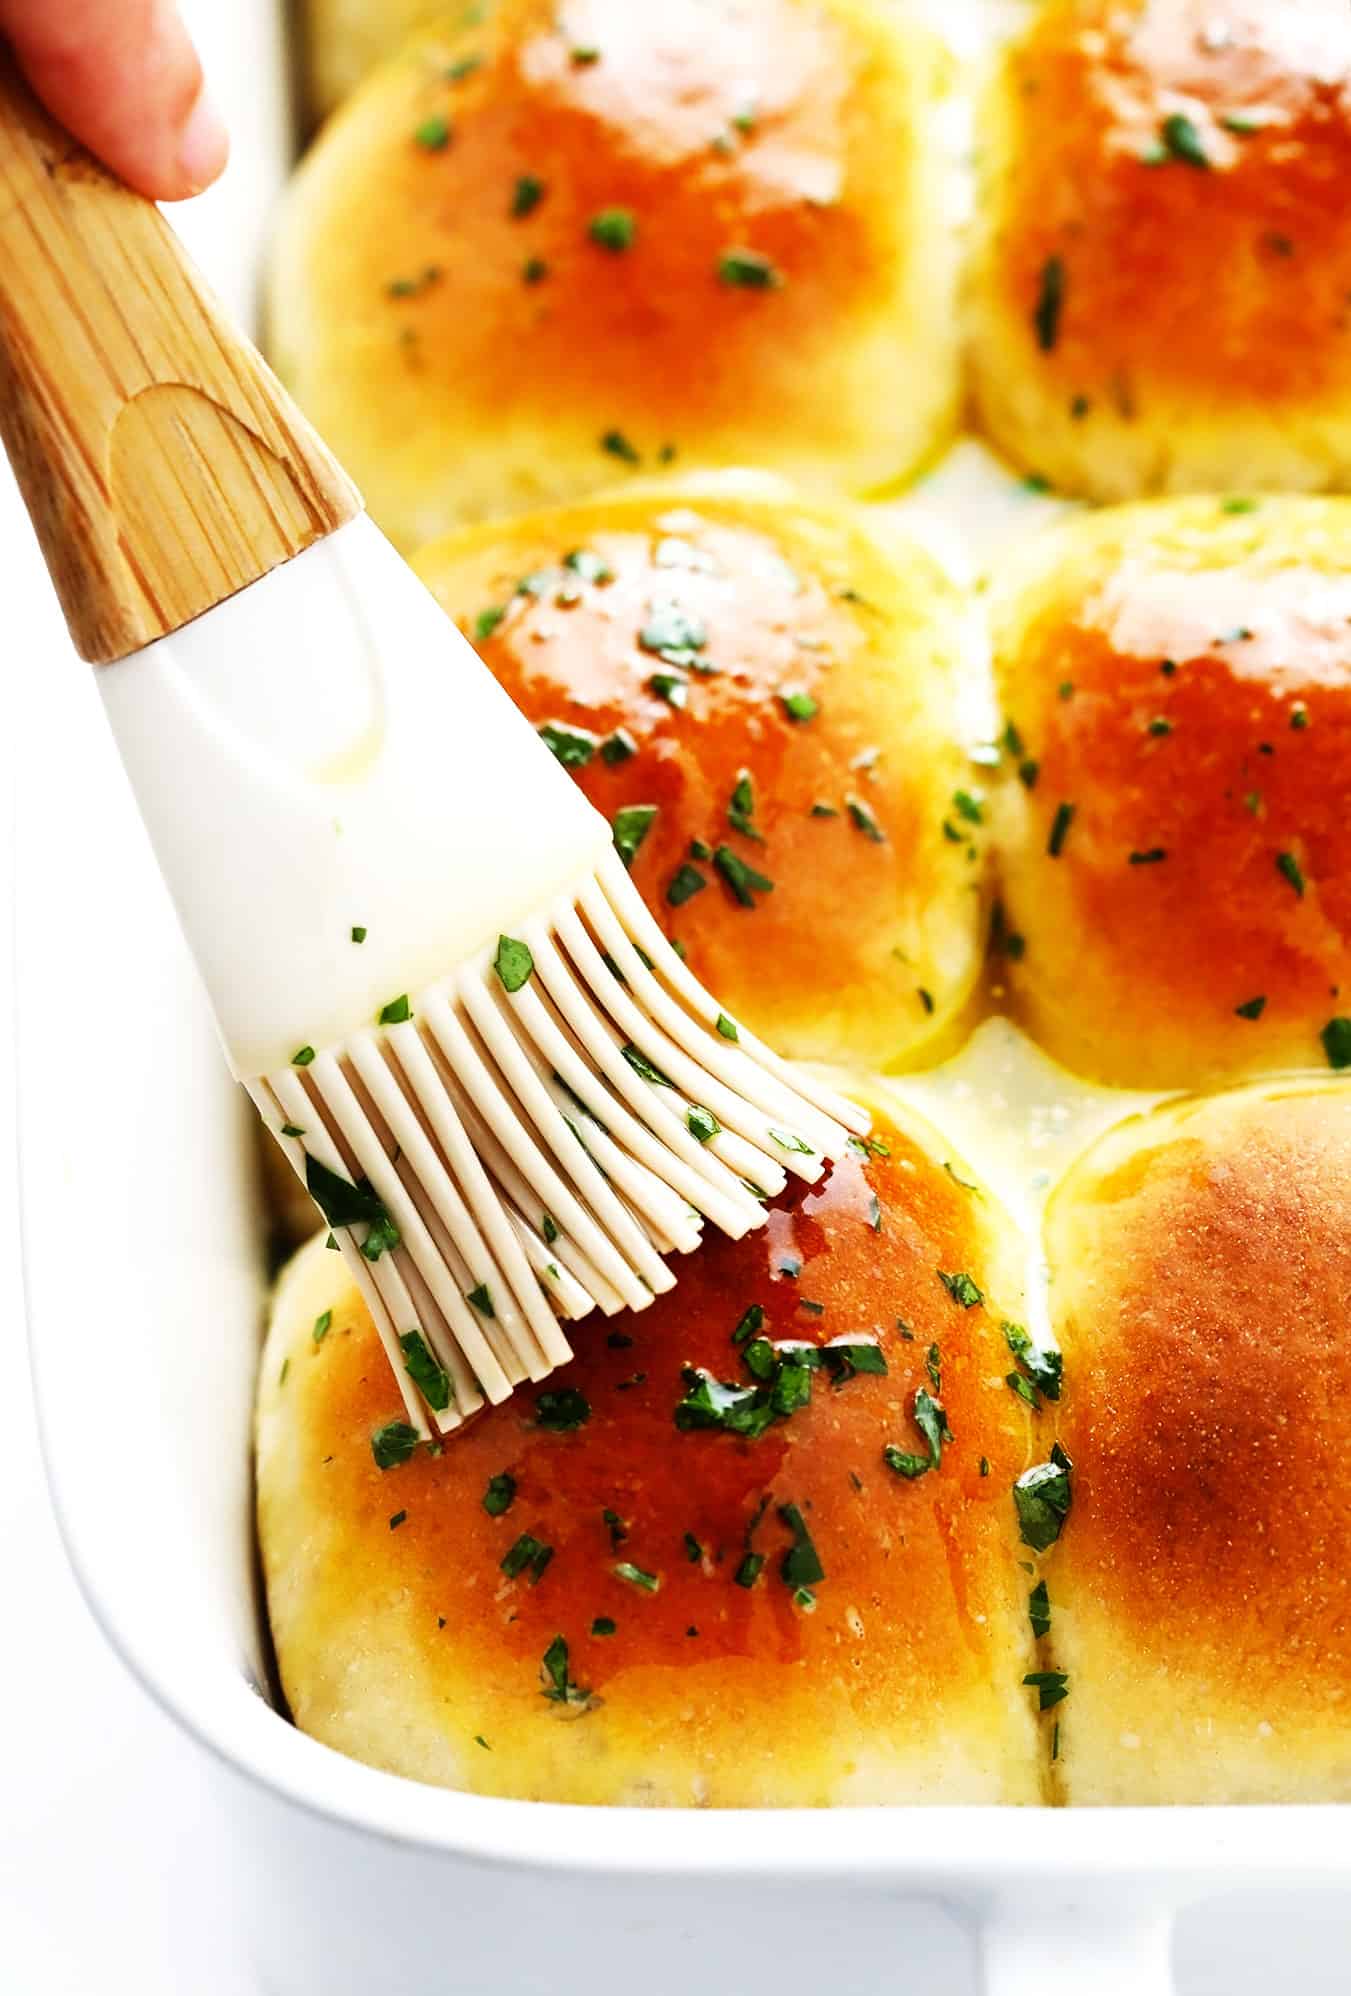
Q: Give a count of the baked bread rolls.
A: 6